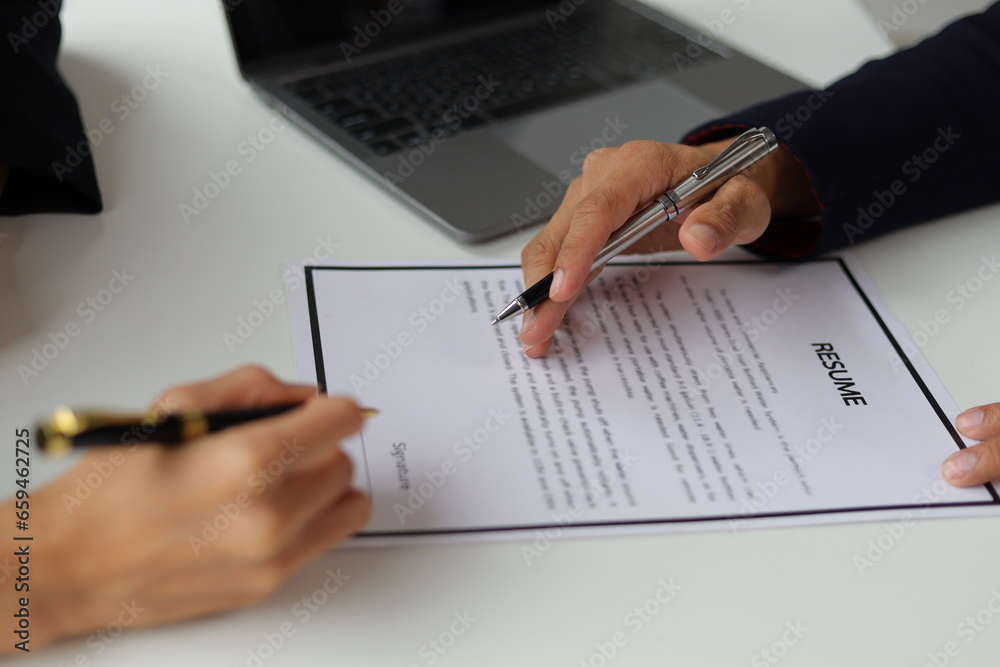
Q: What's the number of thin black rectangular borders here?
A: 1